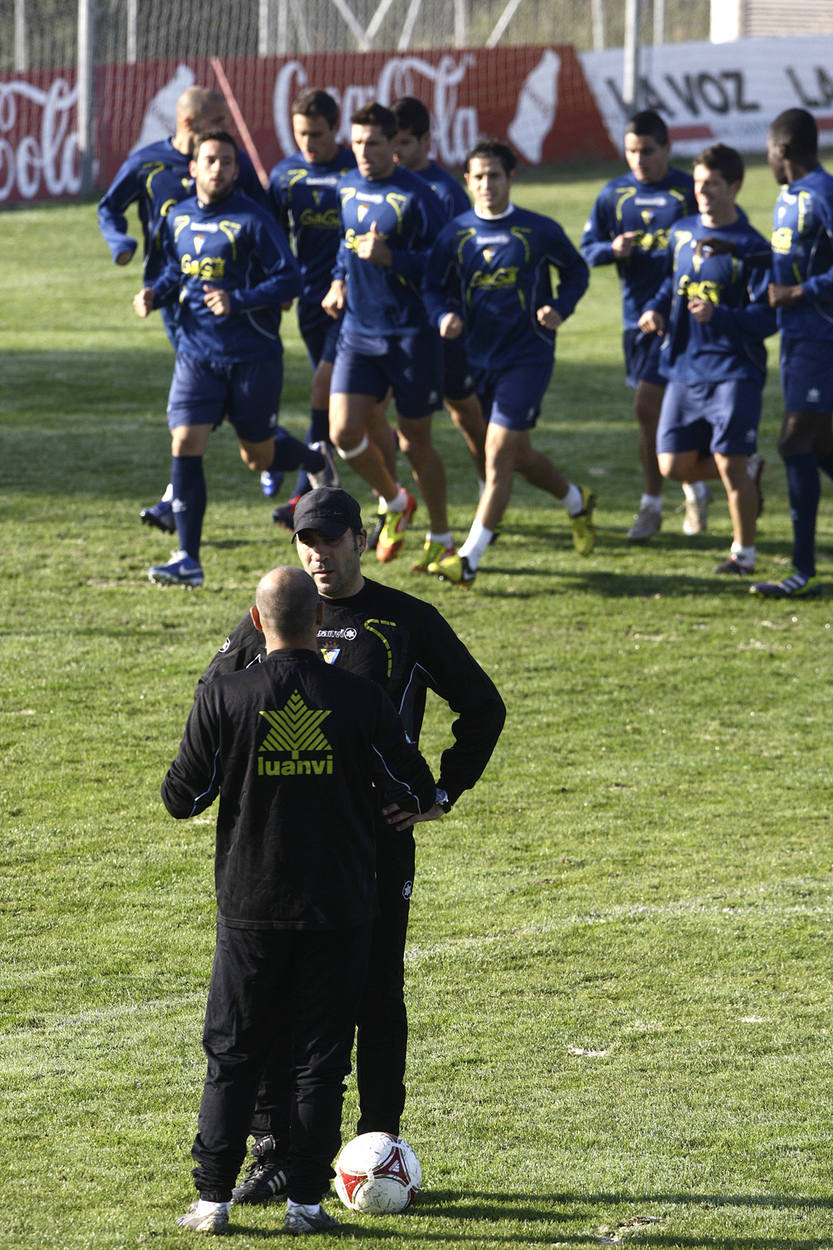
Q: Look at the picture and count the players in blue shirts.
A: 9